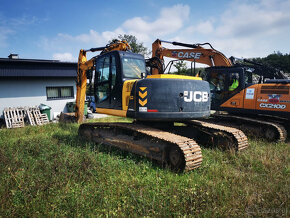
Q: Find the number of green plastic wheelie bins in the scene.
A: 2